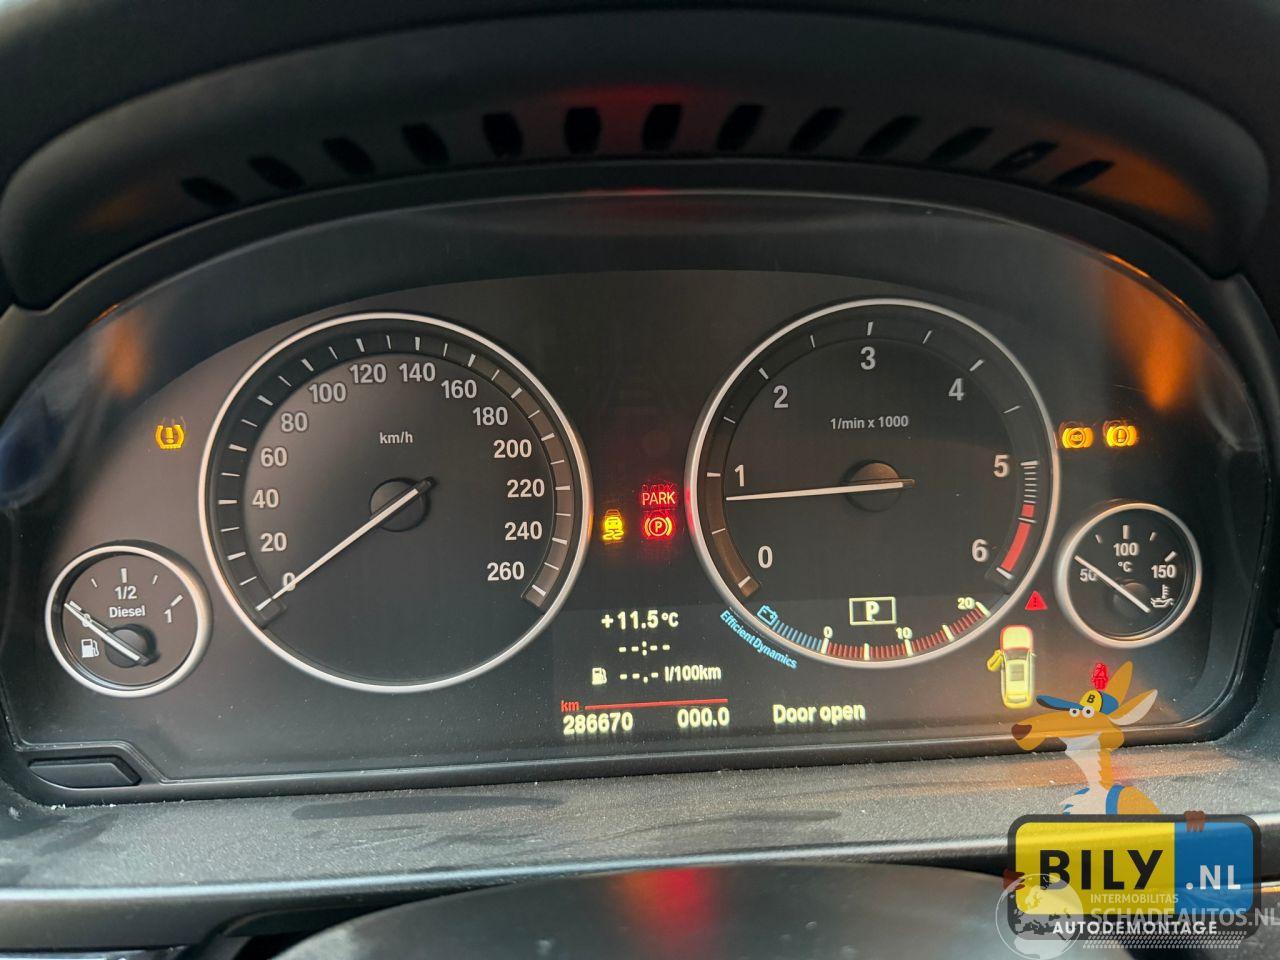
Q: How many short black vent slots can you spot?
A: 13